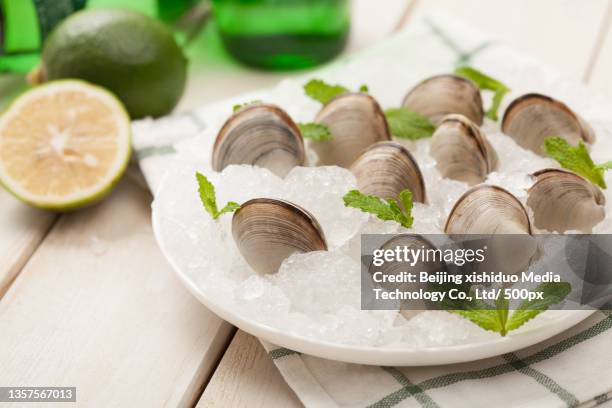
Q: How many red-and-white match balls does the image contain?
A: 0